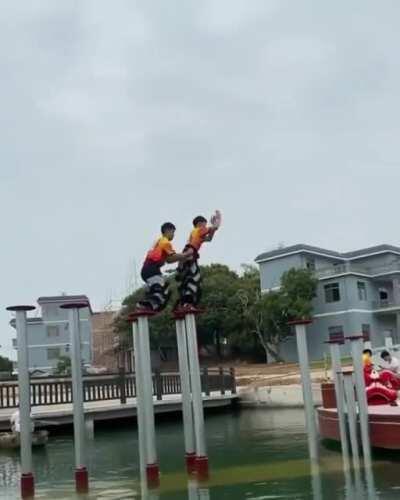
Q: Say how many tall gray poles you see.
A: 10